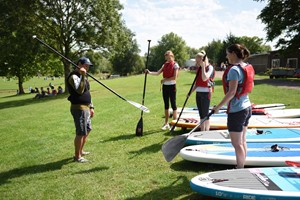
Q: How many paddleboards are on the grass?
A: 6